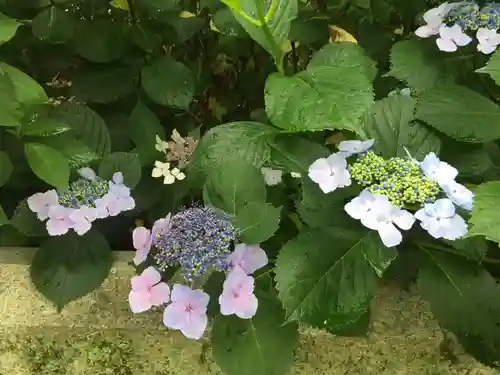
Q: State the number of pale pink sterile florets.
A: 11